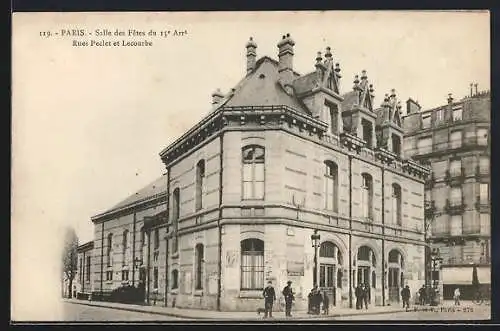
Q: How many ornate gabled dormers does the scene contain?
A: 3